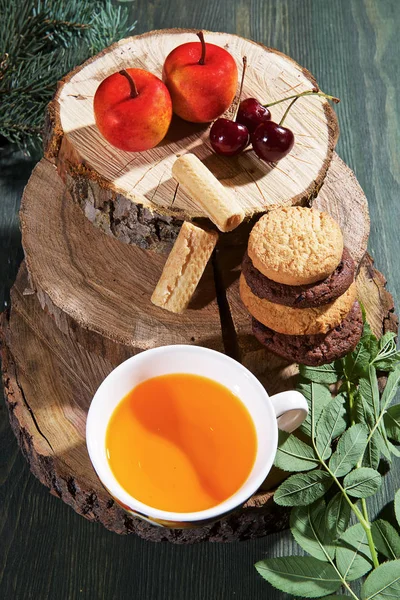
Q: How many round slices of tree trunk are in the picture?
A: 3